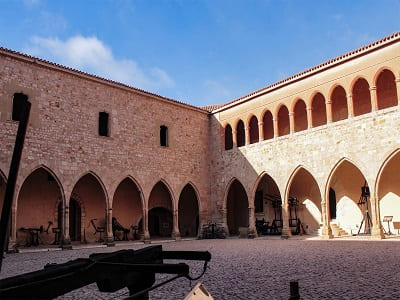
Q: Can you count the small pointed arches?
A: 10